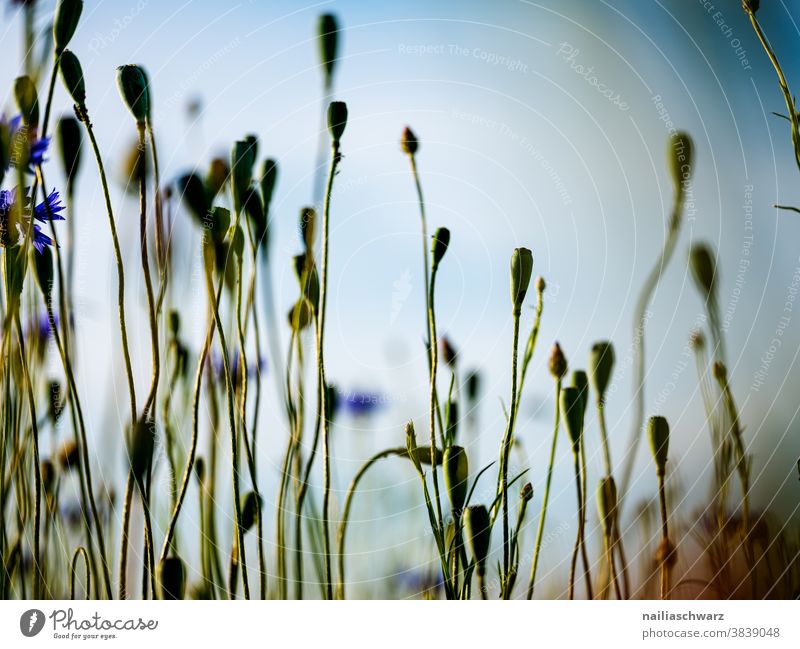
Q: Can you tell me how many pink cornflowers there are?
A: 0